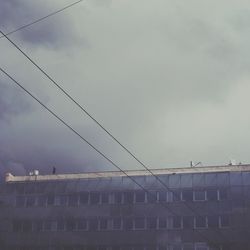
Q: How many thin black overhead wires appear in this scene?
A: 3